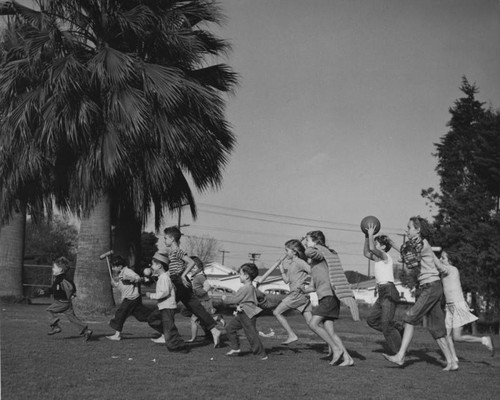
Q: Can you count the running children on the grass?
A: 11